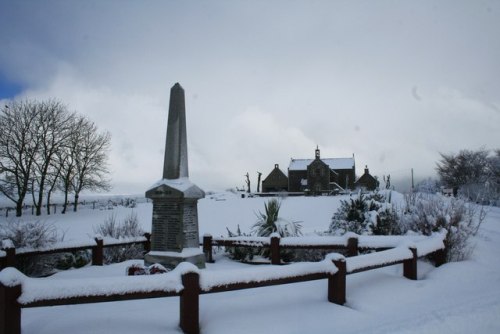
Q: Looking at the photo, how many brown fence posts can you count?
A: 11